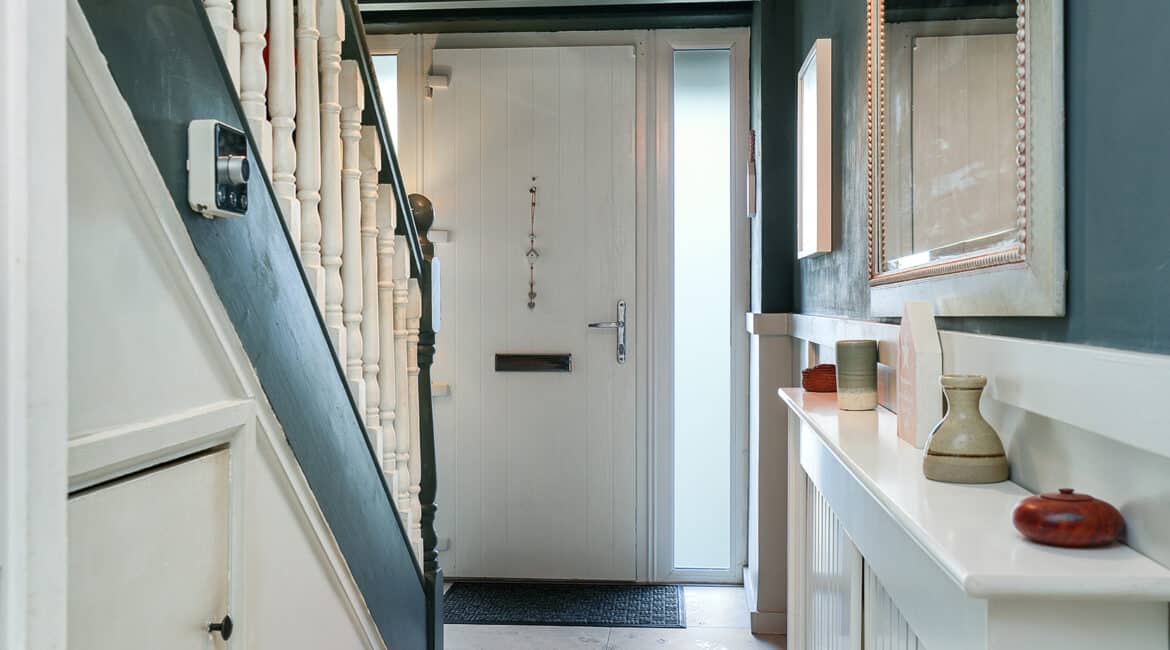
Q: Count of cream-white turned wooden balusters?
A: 10